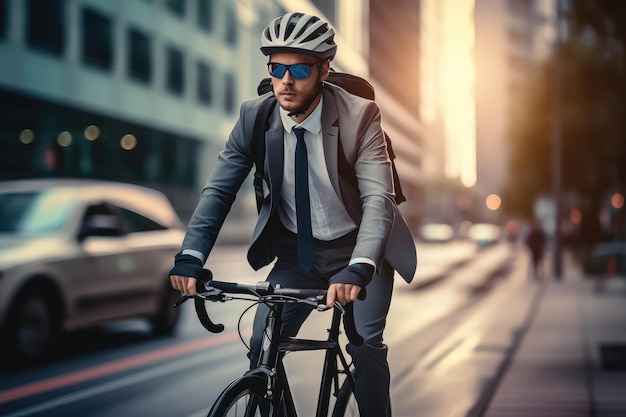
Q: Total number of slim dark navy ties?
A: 1